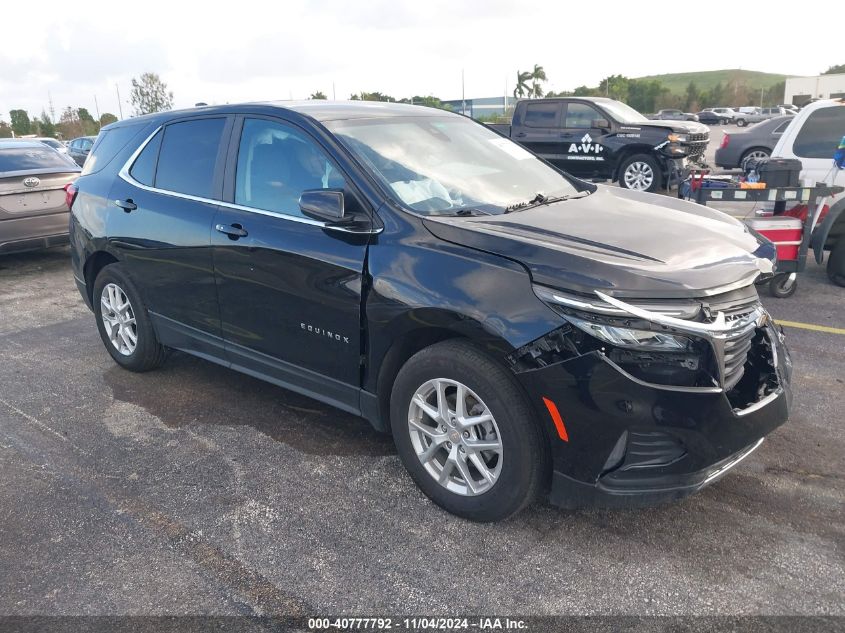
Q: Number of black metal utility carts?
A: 1